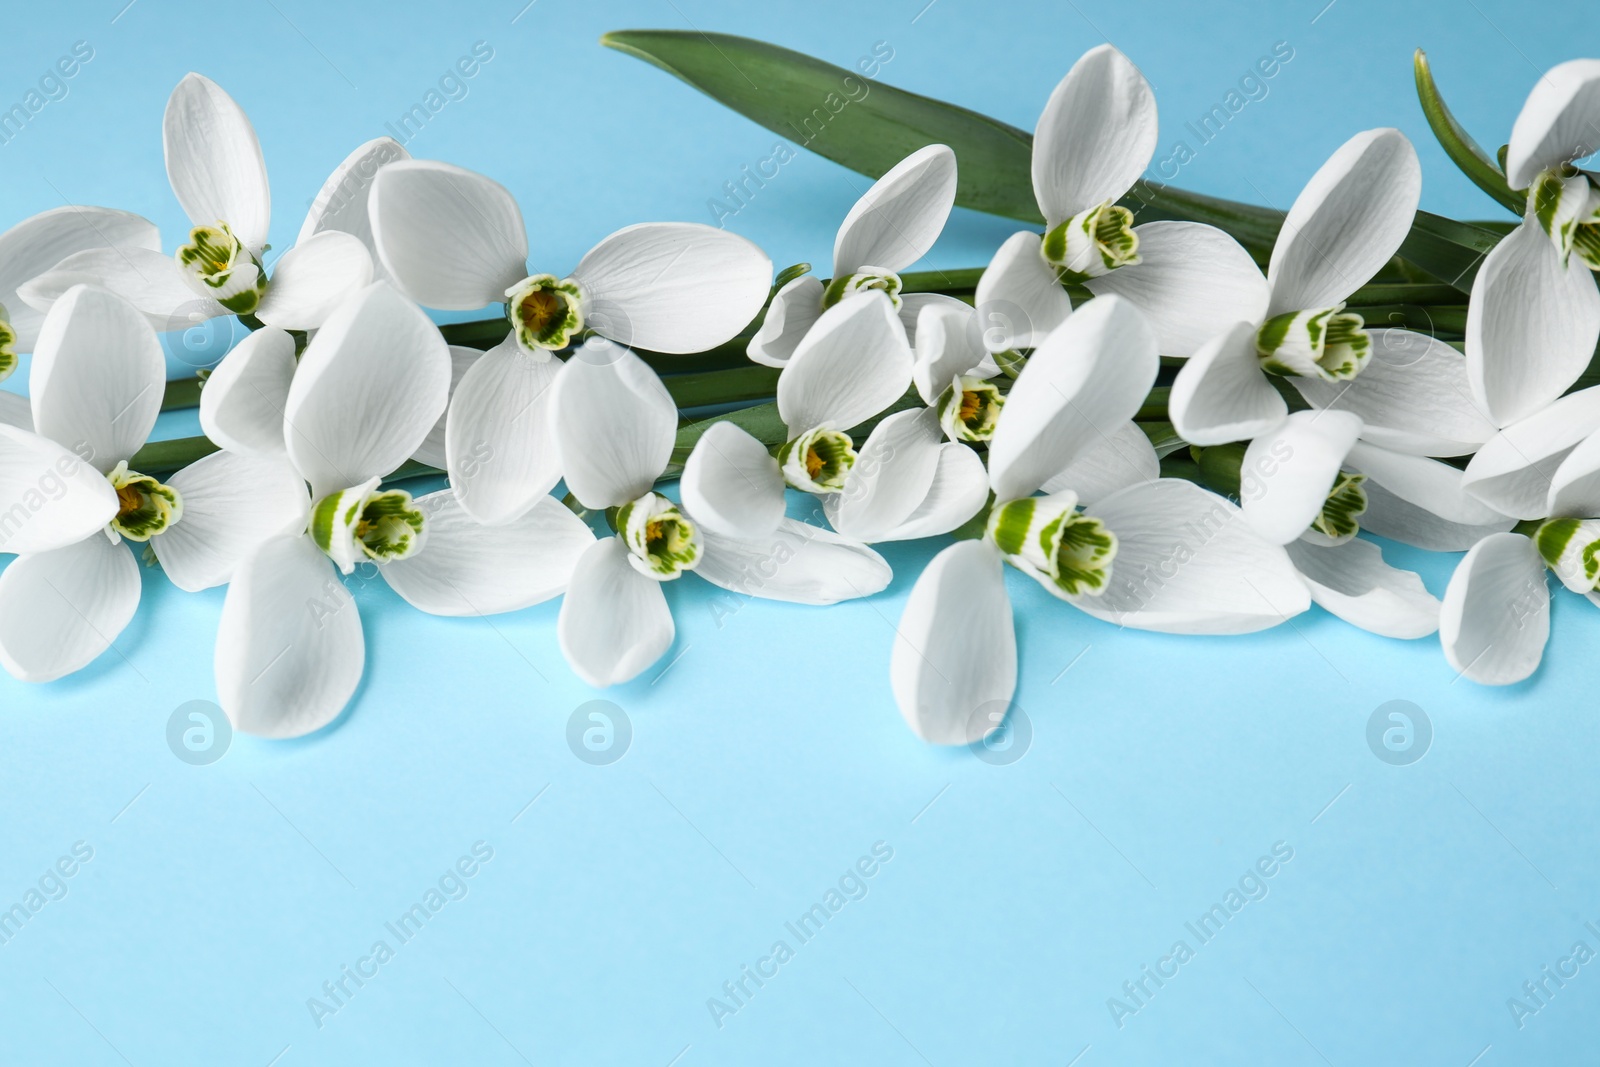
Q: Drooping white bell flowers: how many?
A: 15